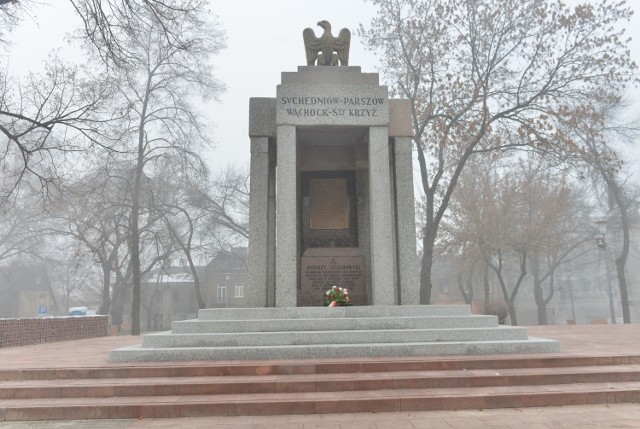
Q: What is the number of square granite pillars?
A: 4